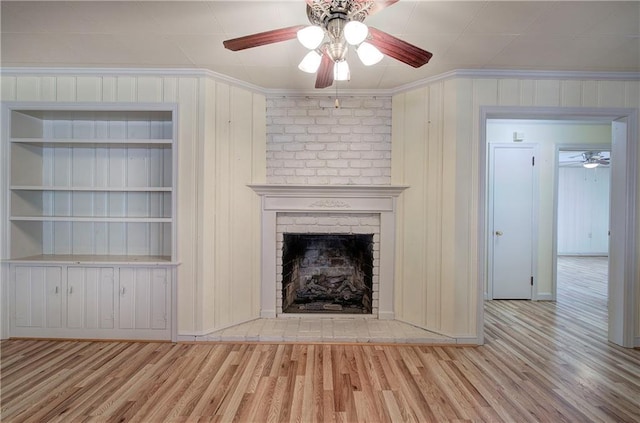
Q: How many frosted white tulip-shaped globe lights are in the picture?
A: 5